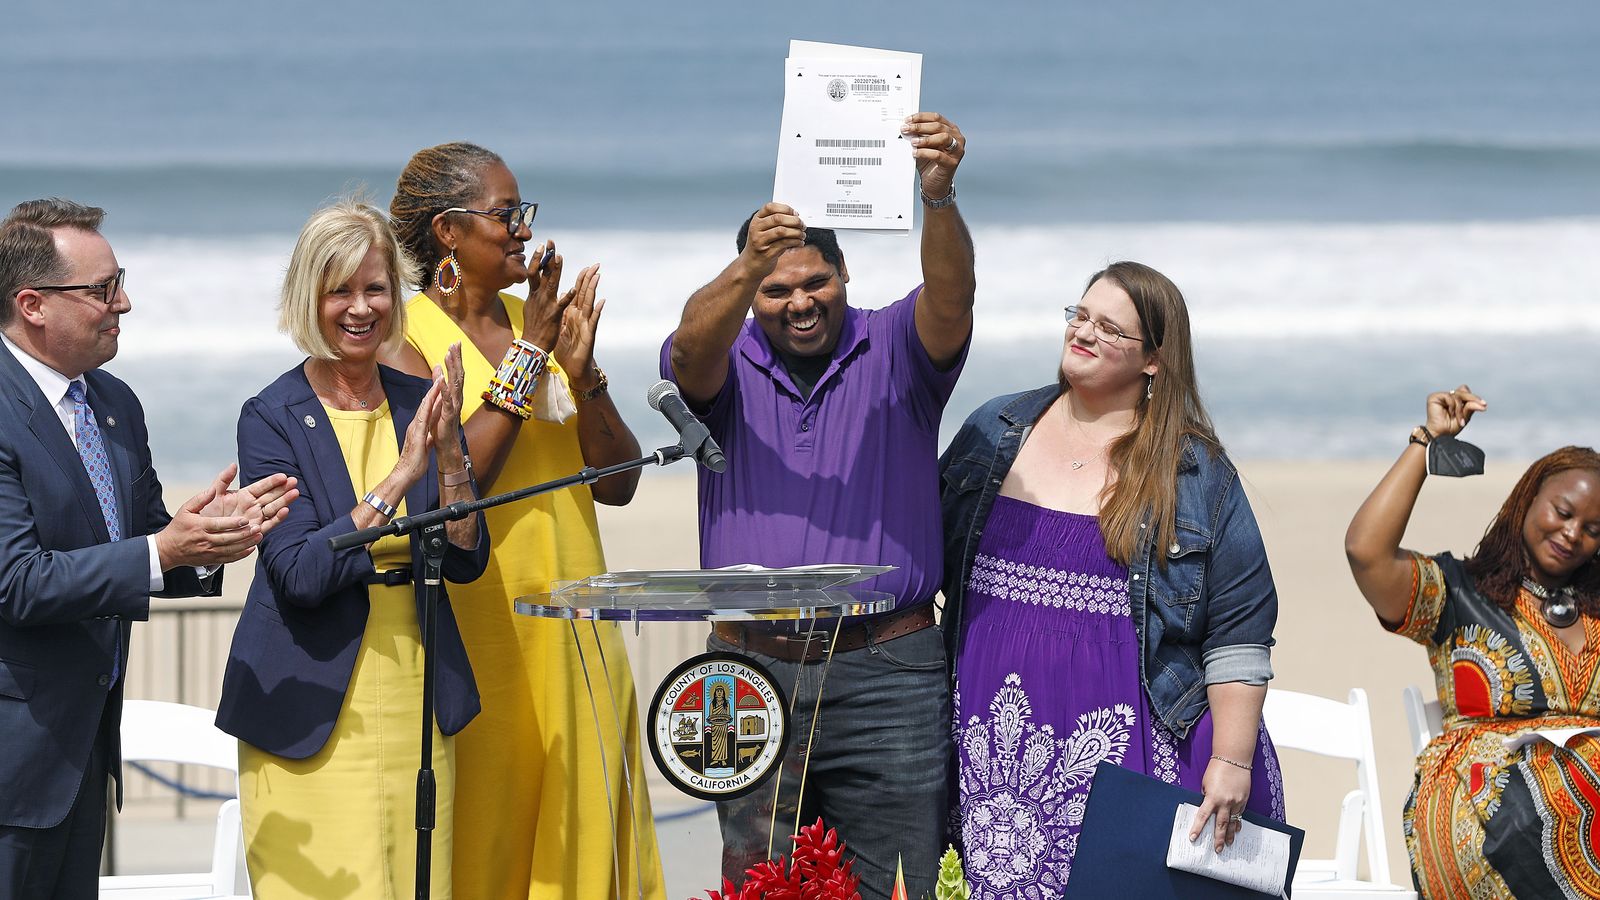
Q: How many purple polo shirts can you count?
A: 1